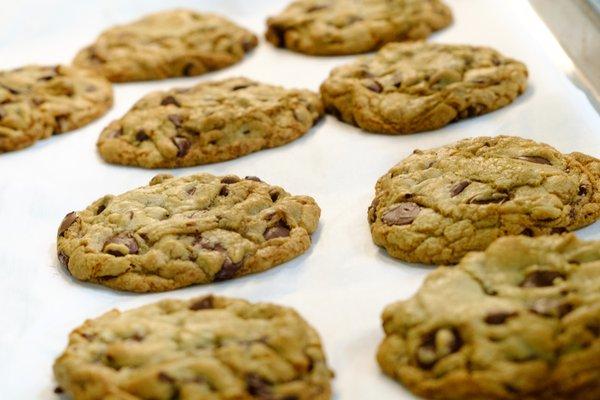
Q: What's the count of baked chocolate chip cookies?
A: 9